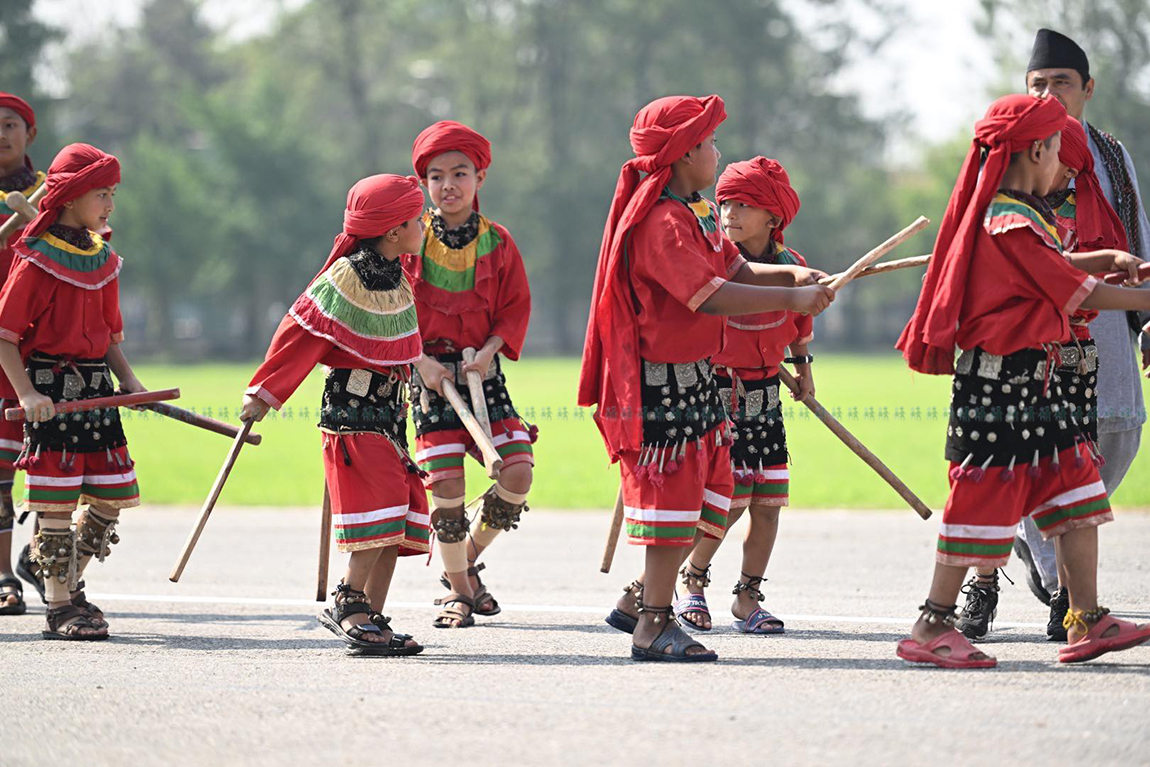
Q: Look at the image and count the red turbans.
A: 8